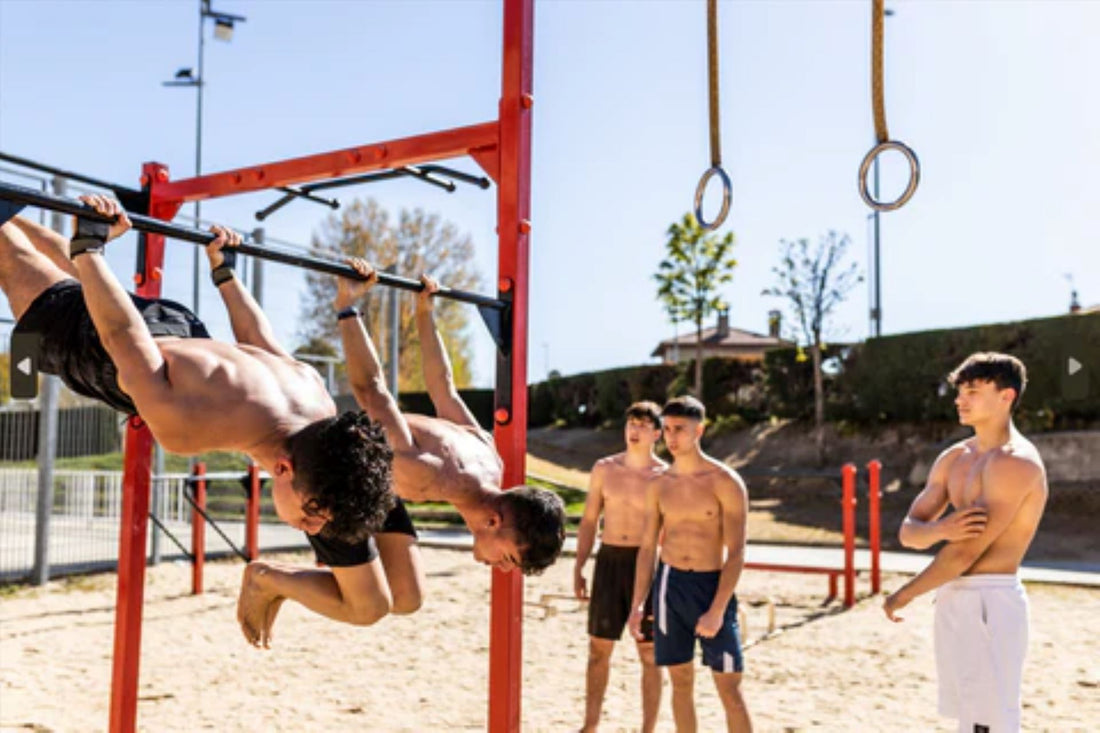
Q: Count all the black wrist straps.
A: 3